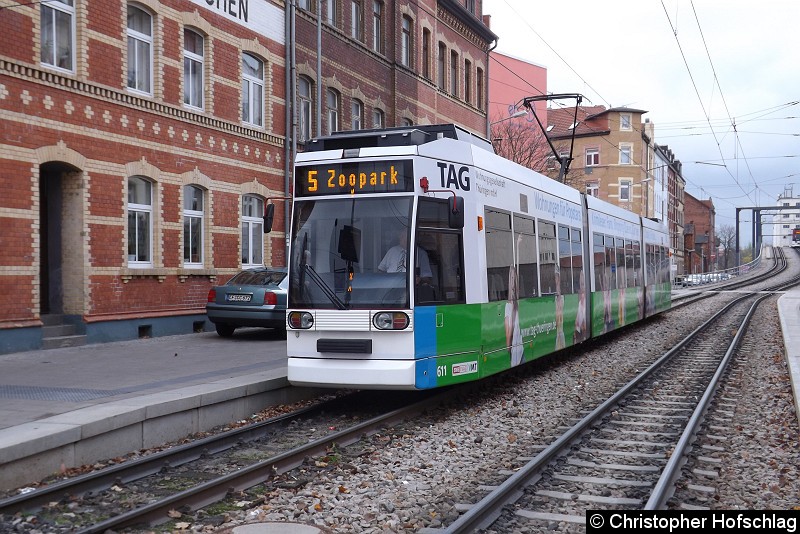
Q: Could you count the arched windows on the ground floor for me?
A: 3